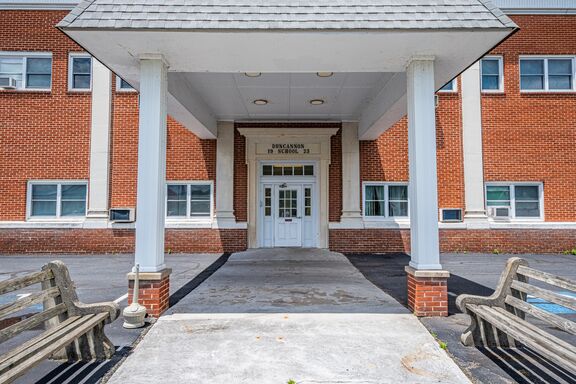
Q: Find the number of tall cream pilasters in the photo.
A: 4